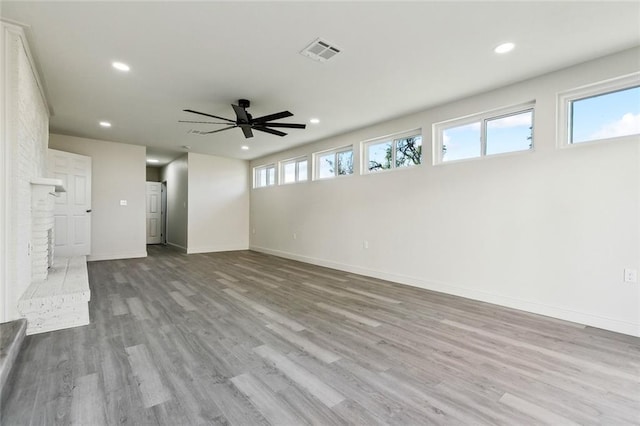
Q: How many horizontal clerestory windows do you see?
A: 6